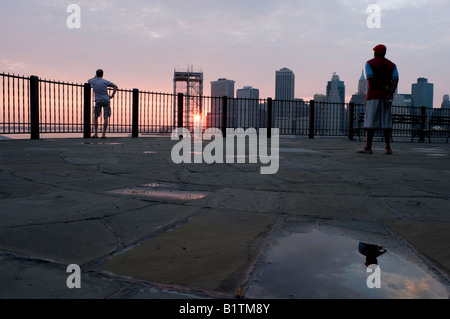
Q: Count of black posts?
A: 9